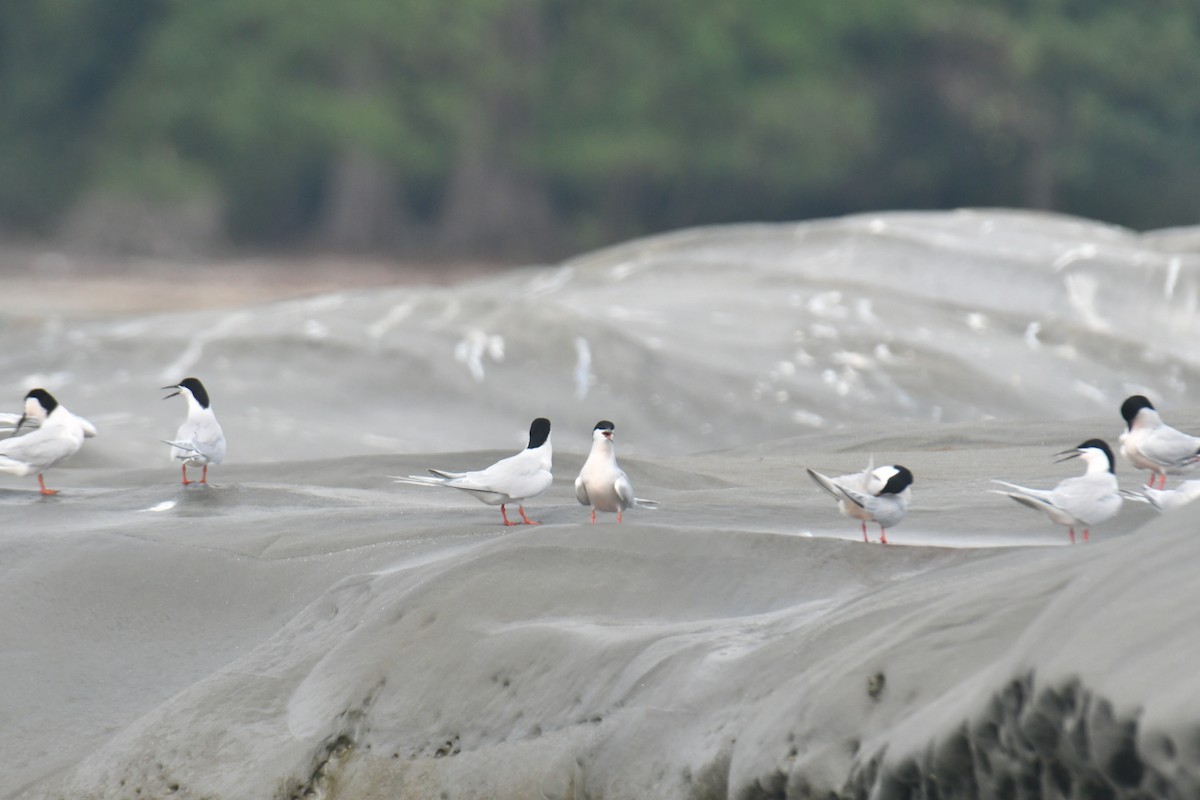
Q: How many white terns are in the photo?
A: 8